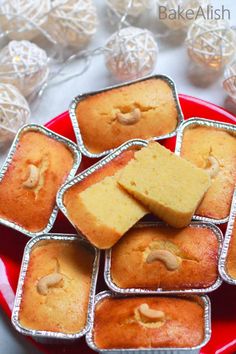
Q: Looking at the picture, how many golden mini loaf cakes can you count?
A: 8